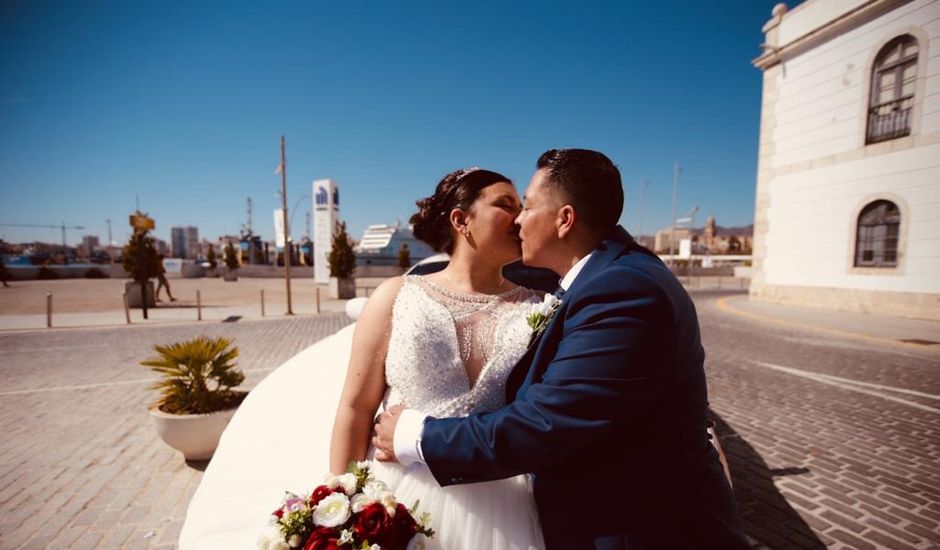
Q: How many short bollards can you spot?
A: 5